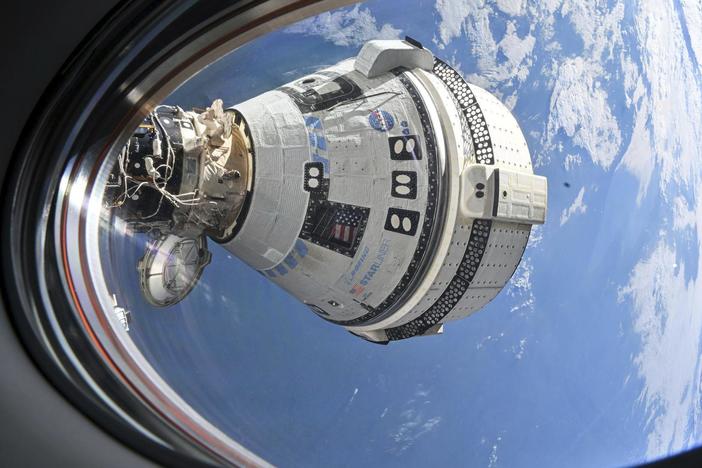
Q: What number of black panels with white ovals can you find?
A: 4